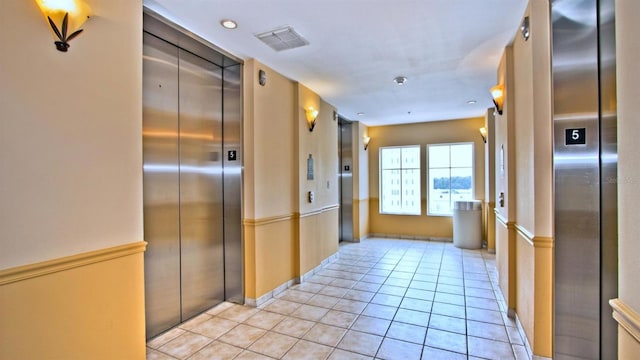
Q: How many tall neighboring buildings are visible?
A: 1